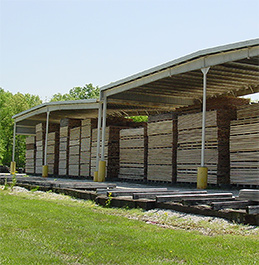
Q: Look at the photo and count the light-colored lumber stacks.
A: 11